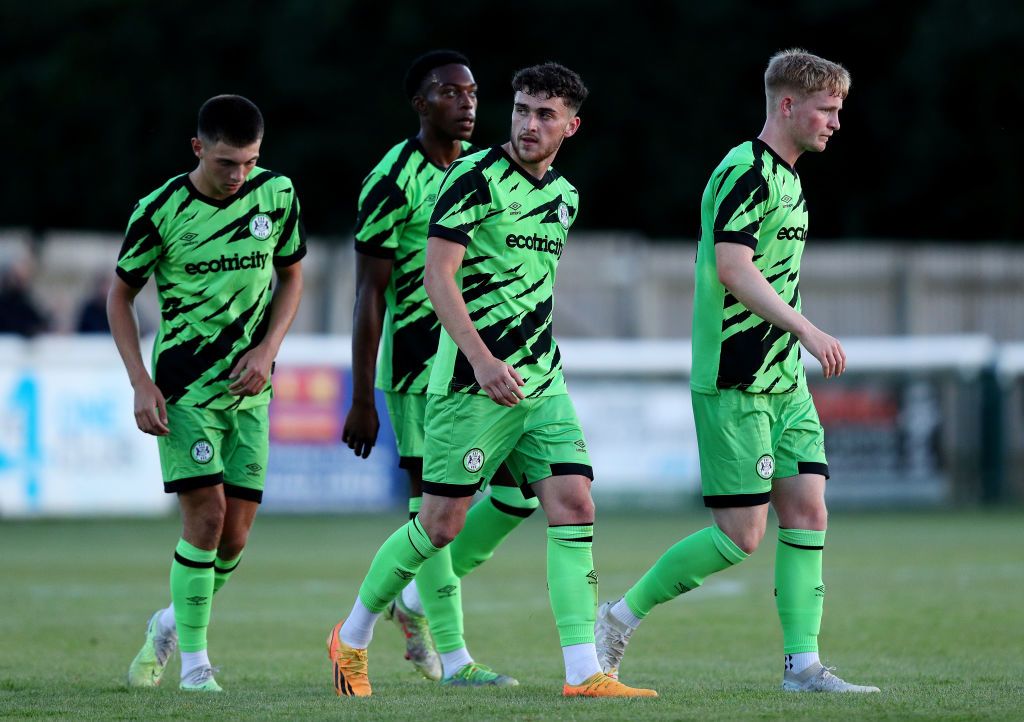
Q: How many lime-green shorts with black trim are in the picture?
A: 4